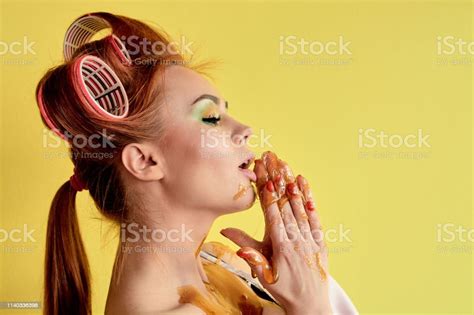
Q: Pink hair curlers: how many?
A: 3